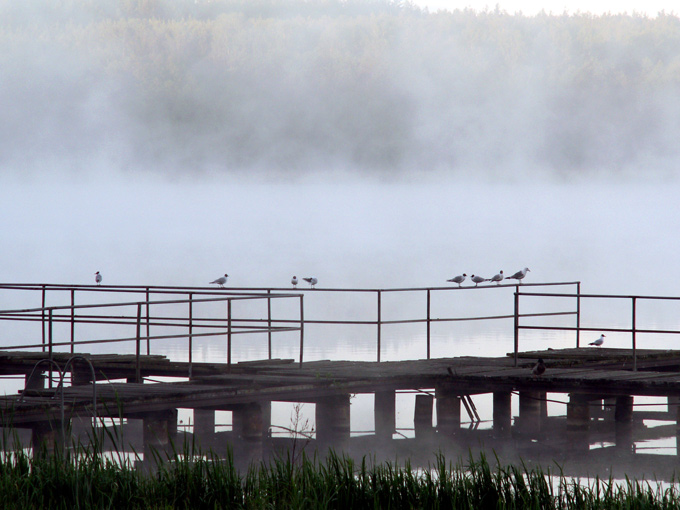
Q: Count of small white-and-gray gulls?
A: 9